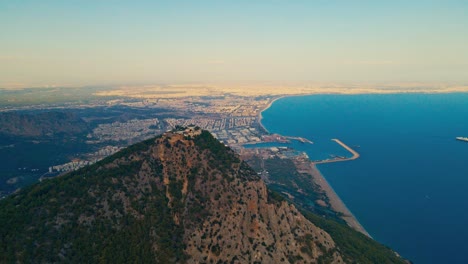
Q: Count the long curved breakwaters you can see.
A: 1